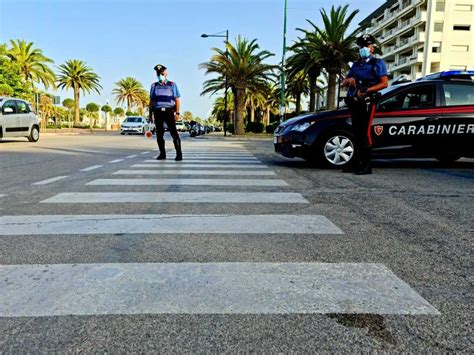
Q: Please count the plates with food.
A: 0